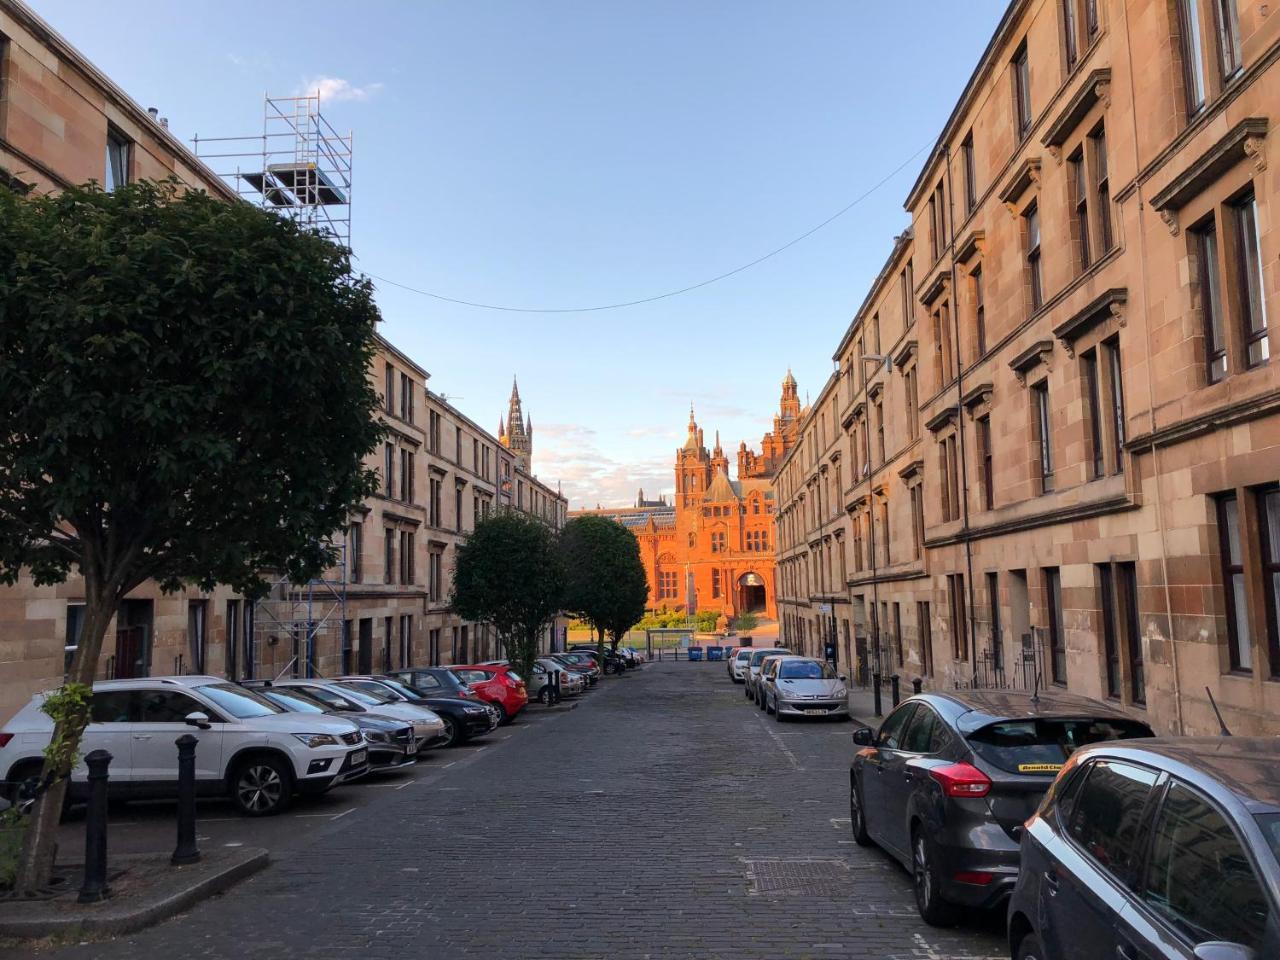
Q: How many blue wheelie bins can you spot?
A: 3